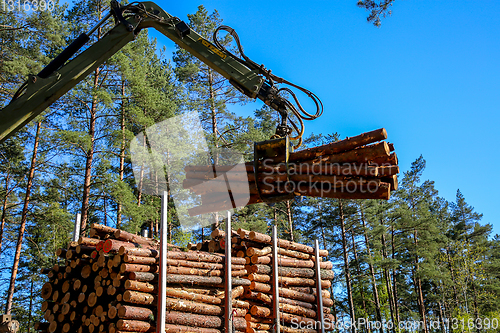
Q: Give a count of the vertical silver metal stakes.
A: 5